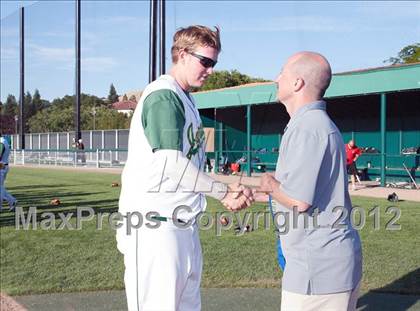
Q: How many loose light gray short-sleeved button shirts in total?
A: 1